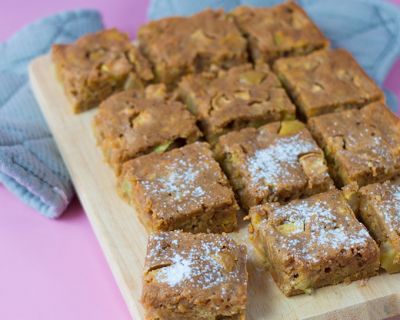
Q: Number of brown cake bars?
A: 12